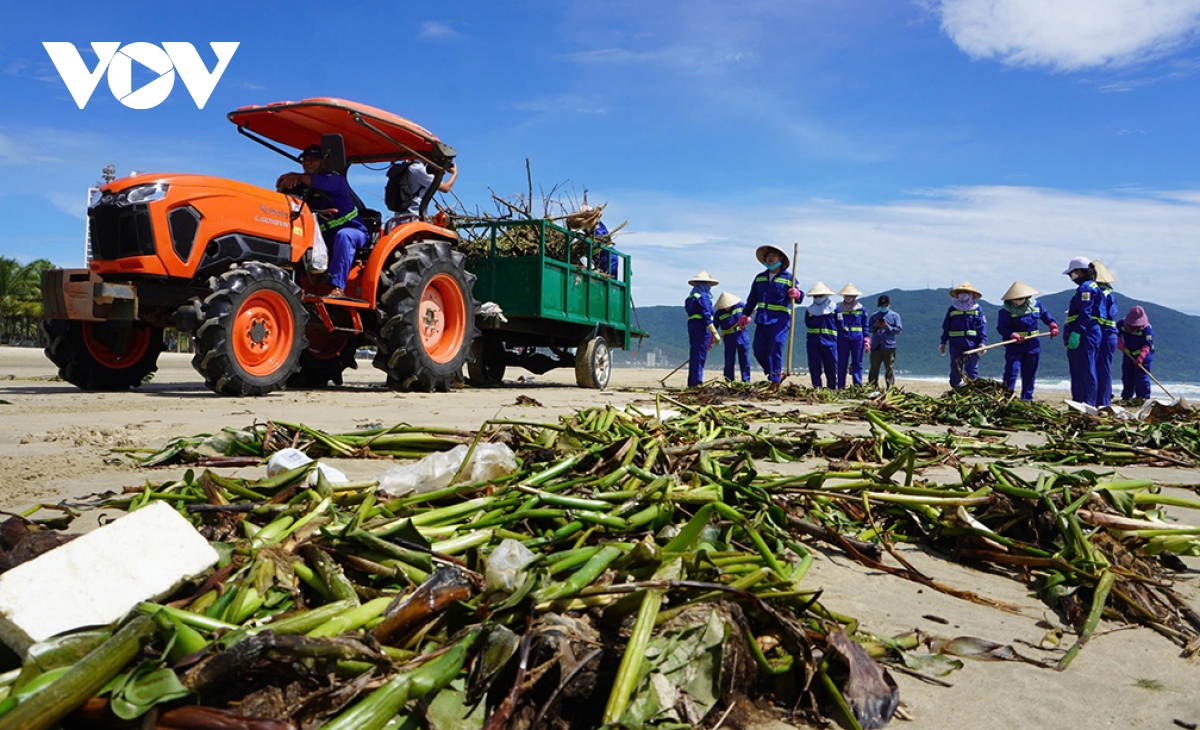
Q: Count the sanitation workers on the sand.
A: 10